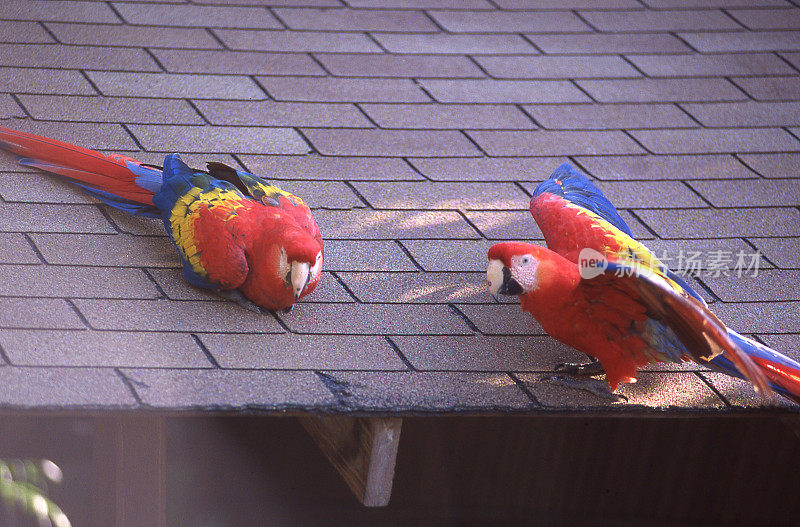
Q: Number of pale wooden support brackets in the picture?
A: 1